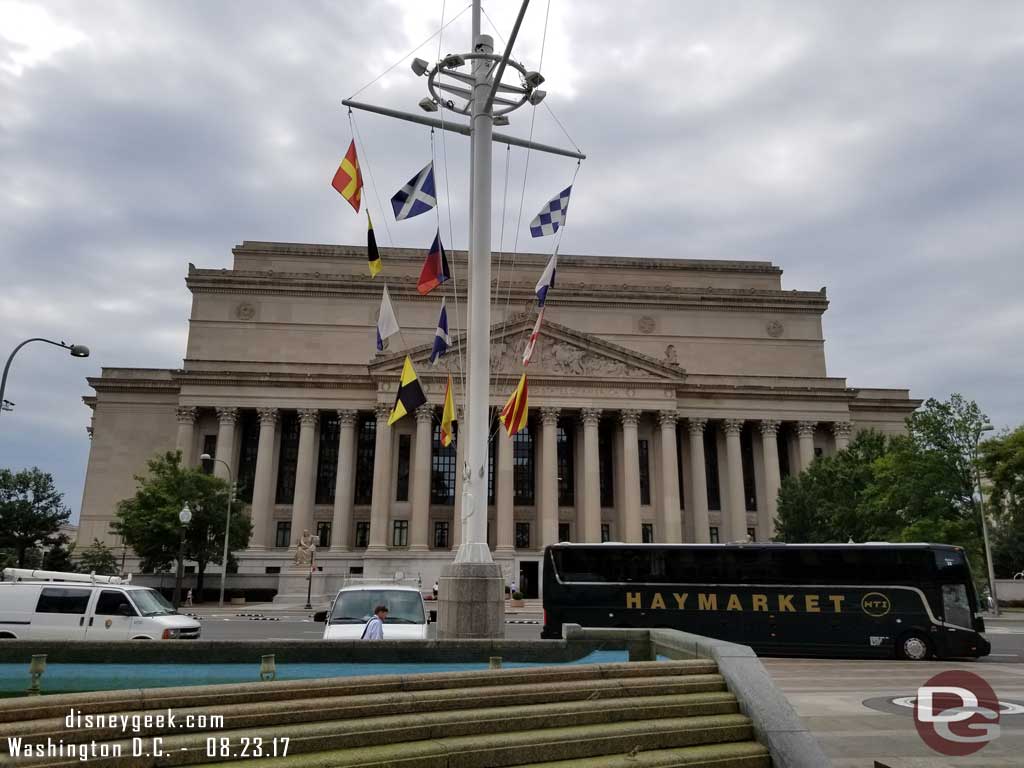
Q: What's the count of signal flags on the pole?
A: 12